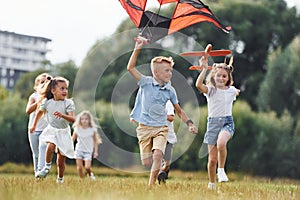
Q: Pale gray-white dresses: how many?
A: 1